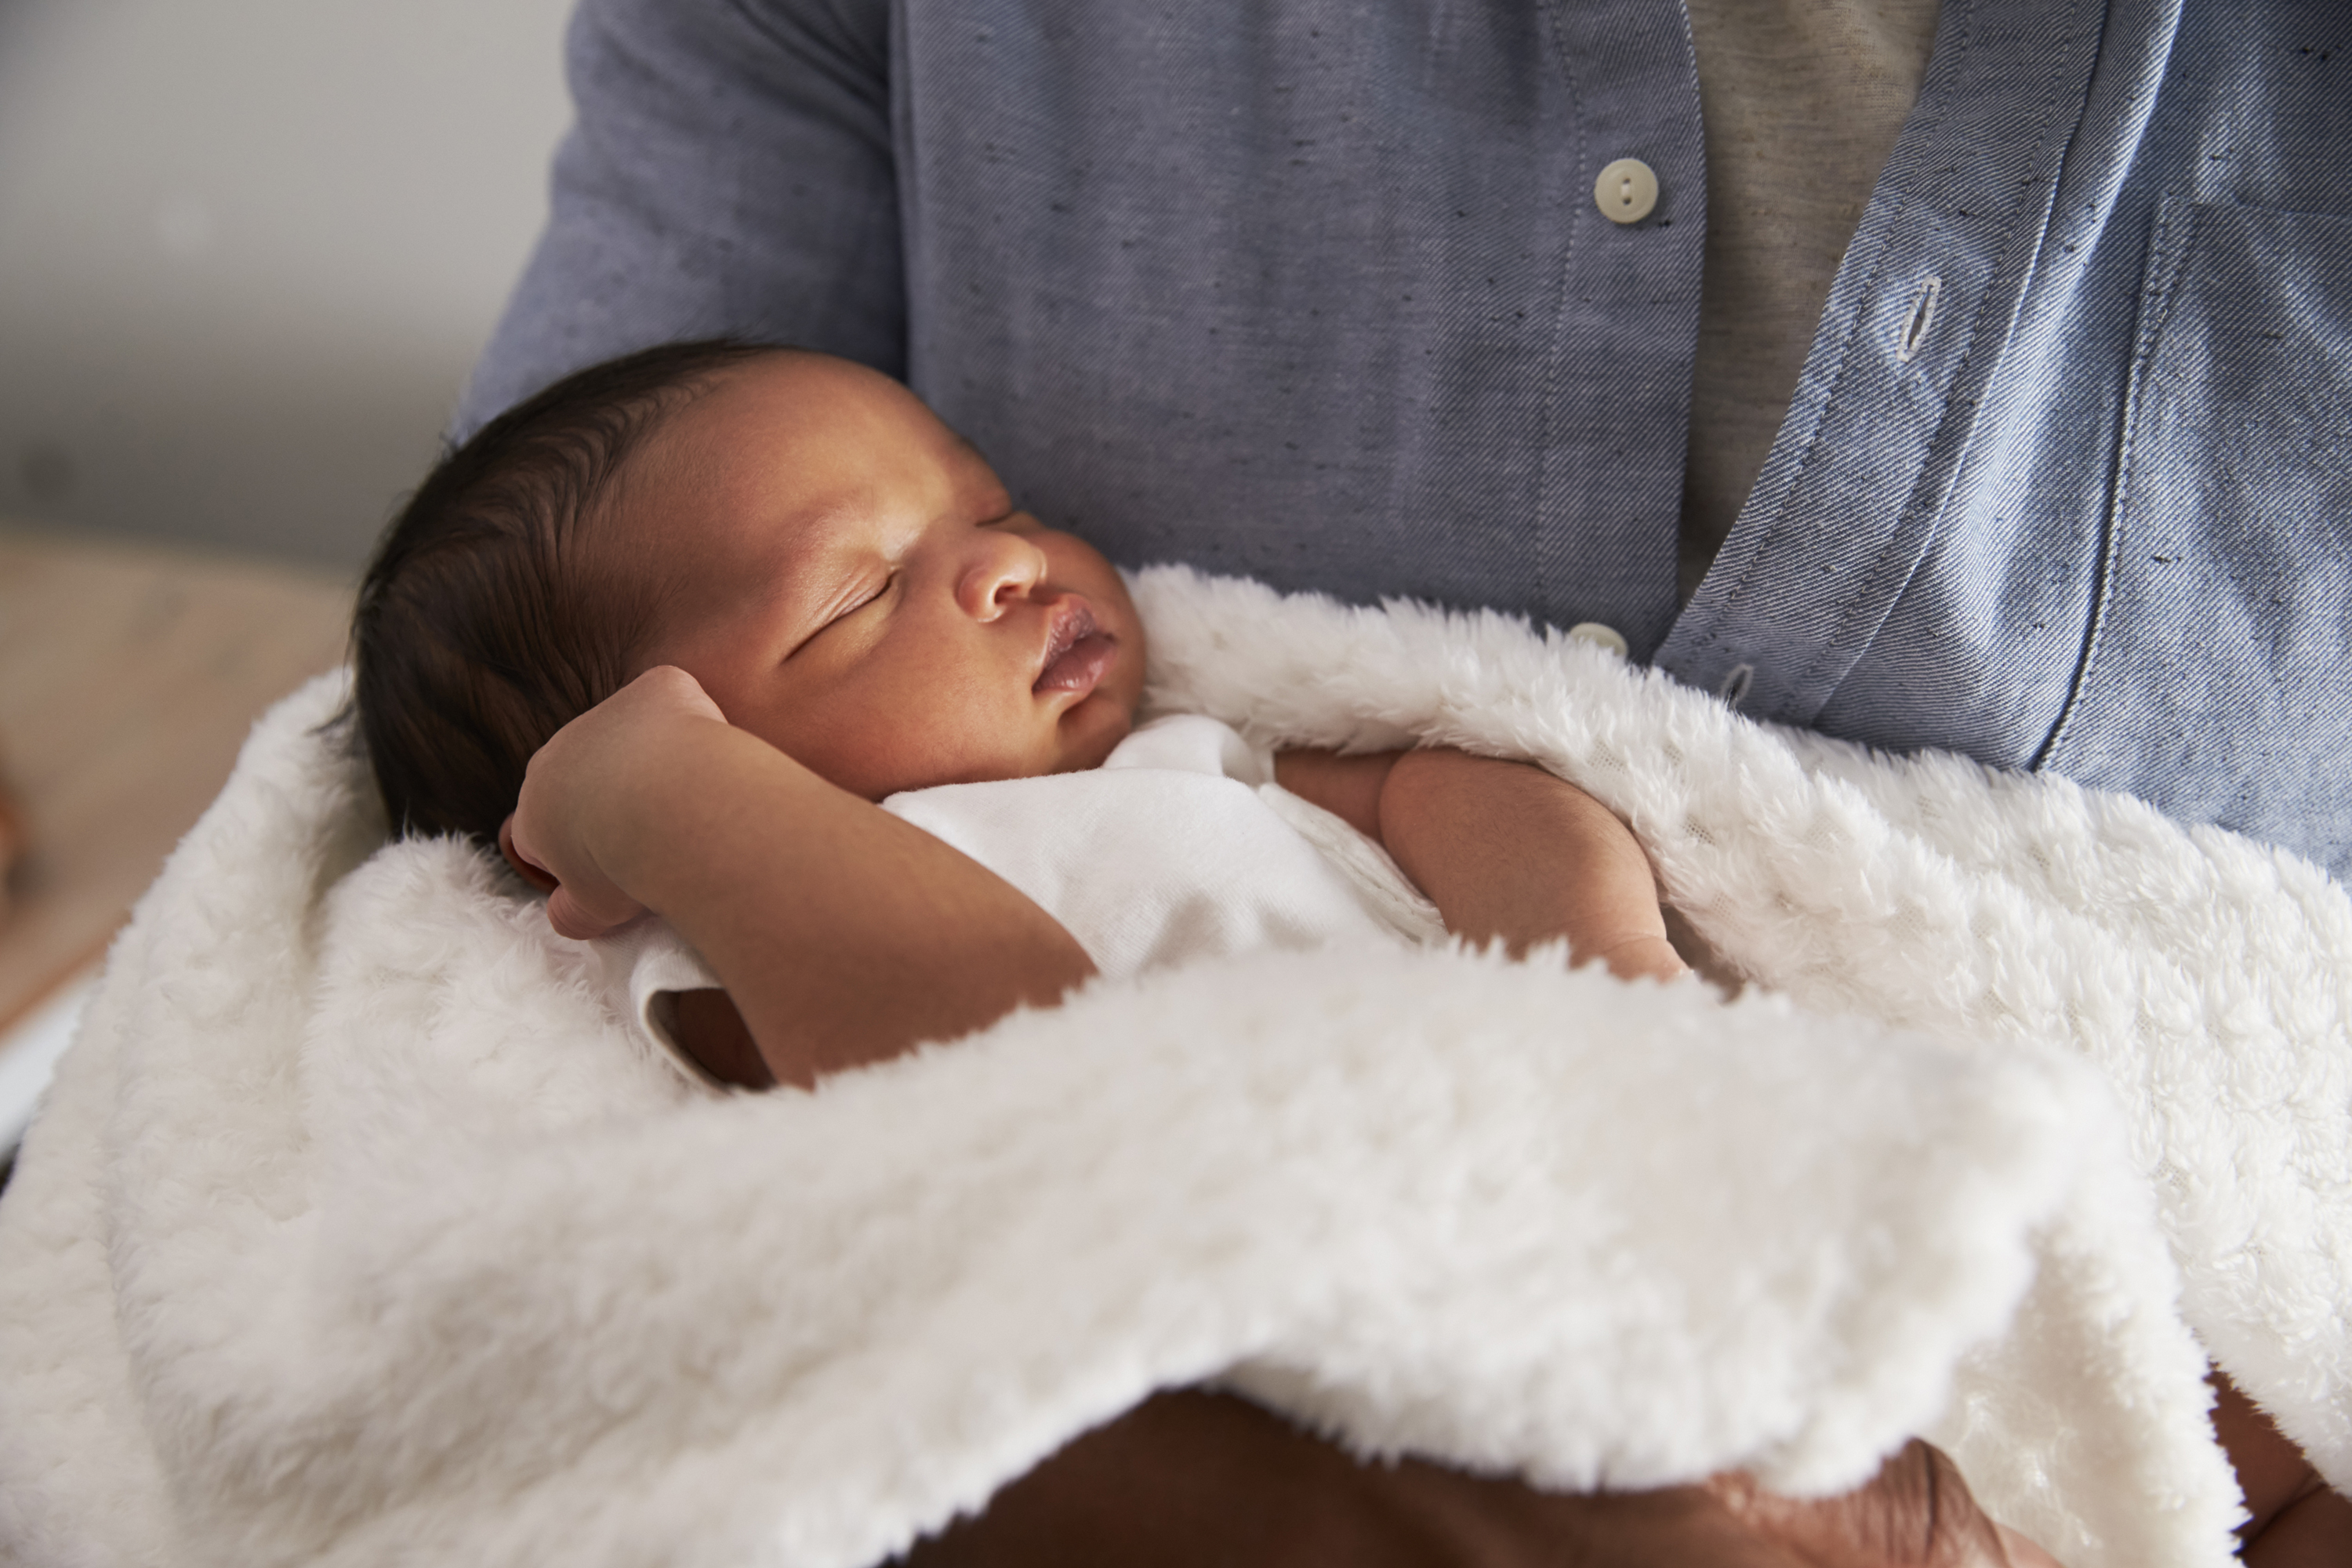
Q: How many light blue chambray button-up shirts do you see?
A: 1